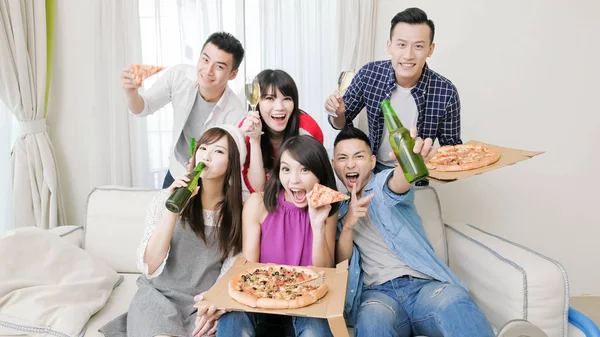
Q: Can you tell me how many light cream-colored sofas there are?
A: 1